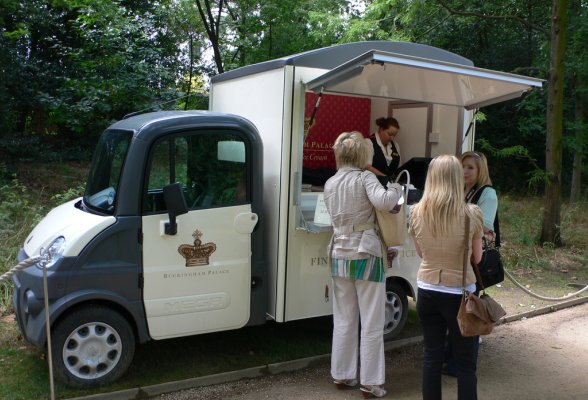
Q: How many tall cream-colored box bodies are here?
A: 1